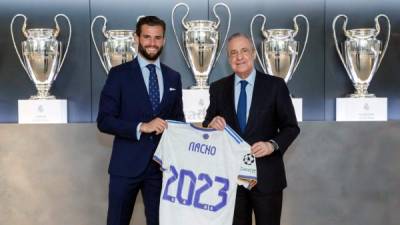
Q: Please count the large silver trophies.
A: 5